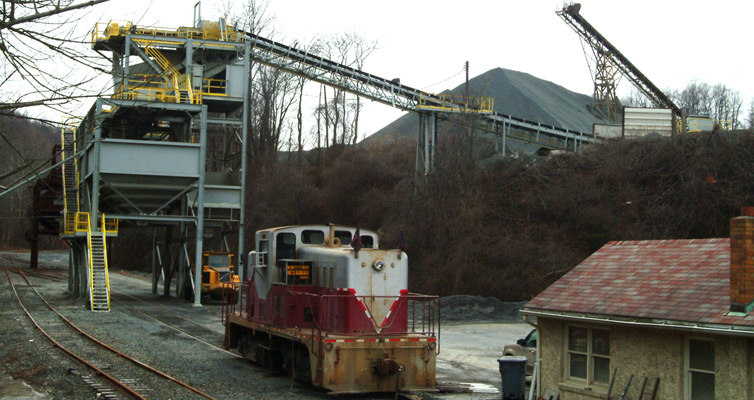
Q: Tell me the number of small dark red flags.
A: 2